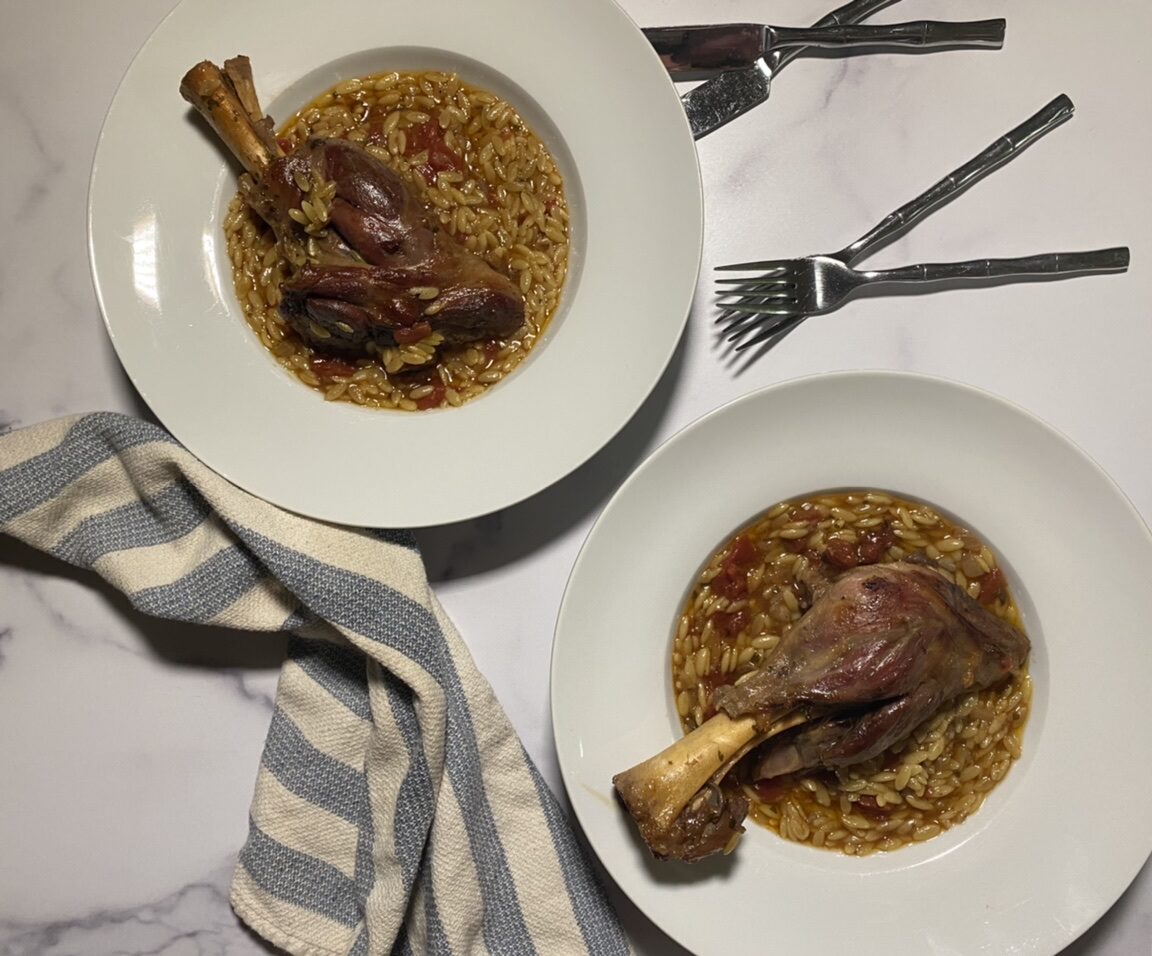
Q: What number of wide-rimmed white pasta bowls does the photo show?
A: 2